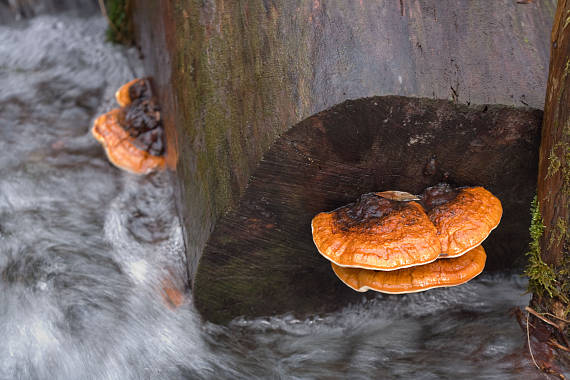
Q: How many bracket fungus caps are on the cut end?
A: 3